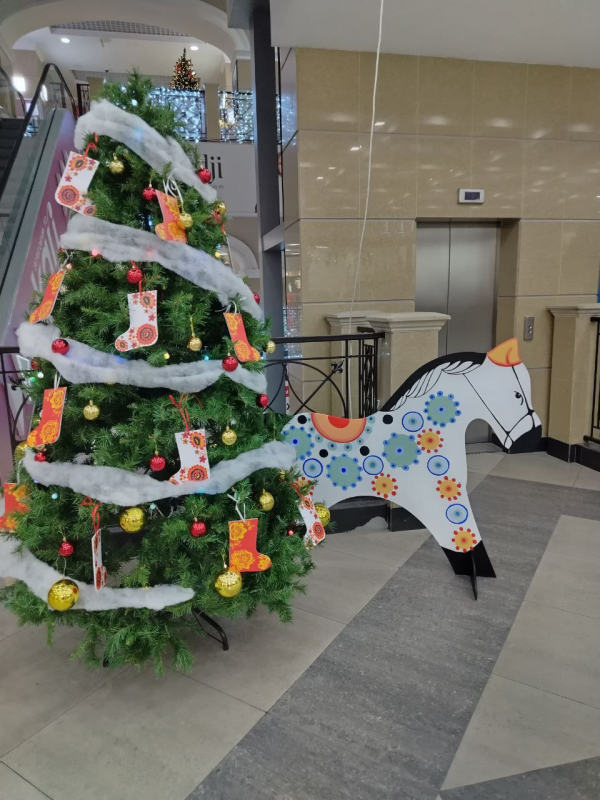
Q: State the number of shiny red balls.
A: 11